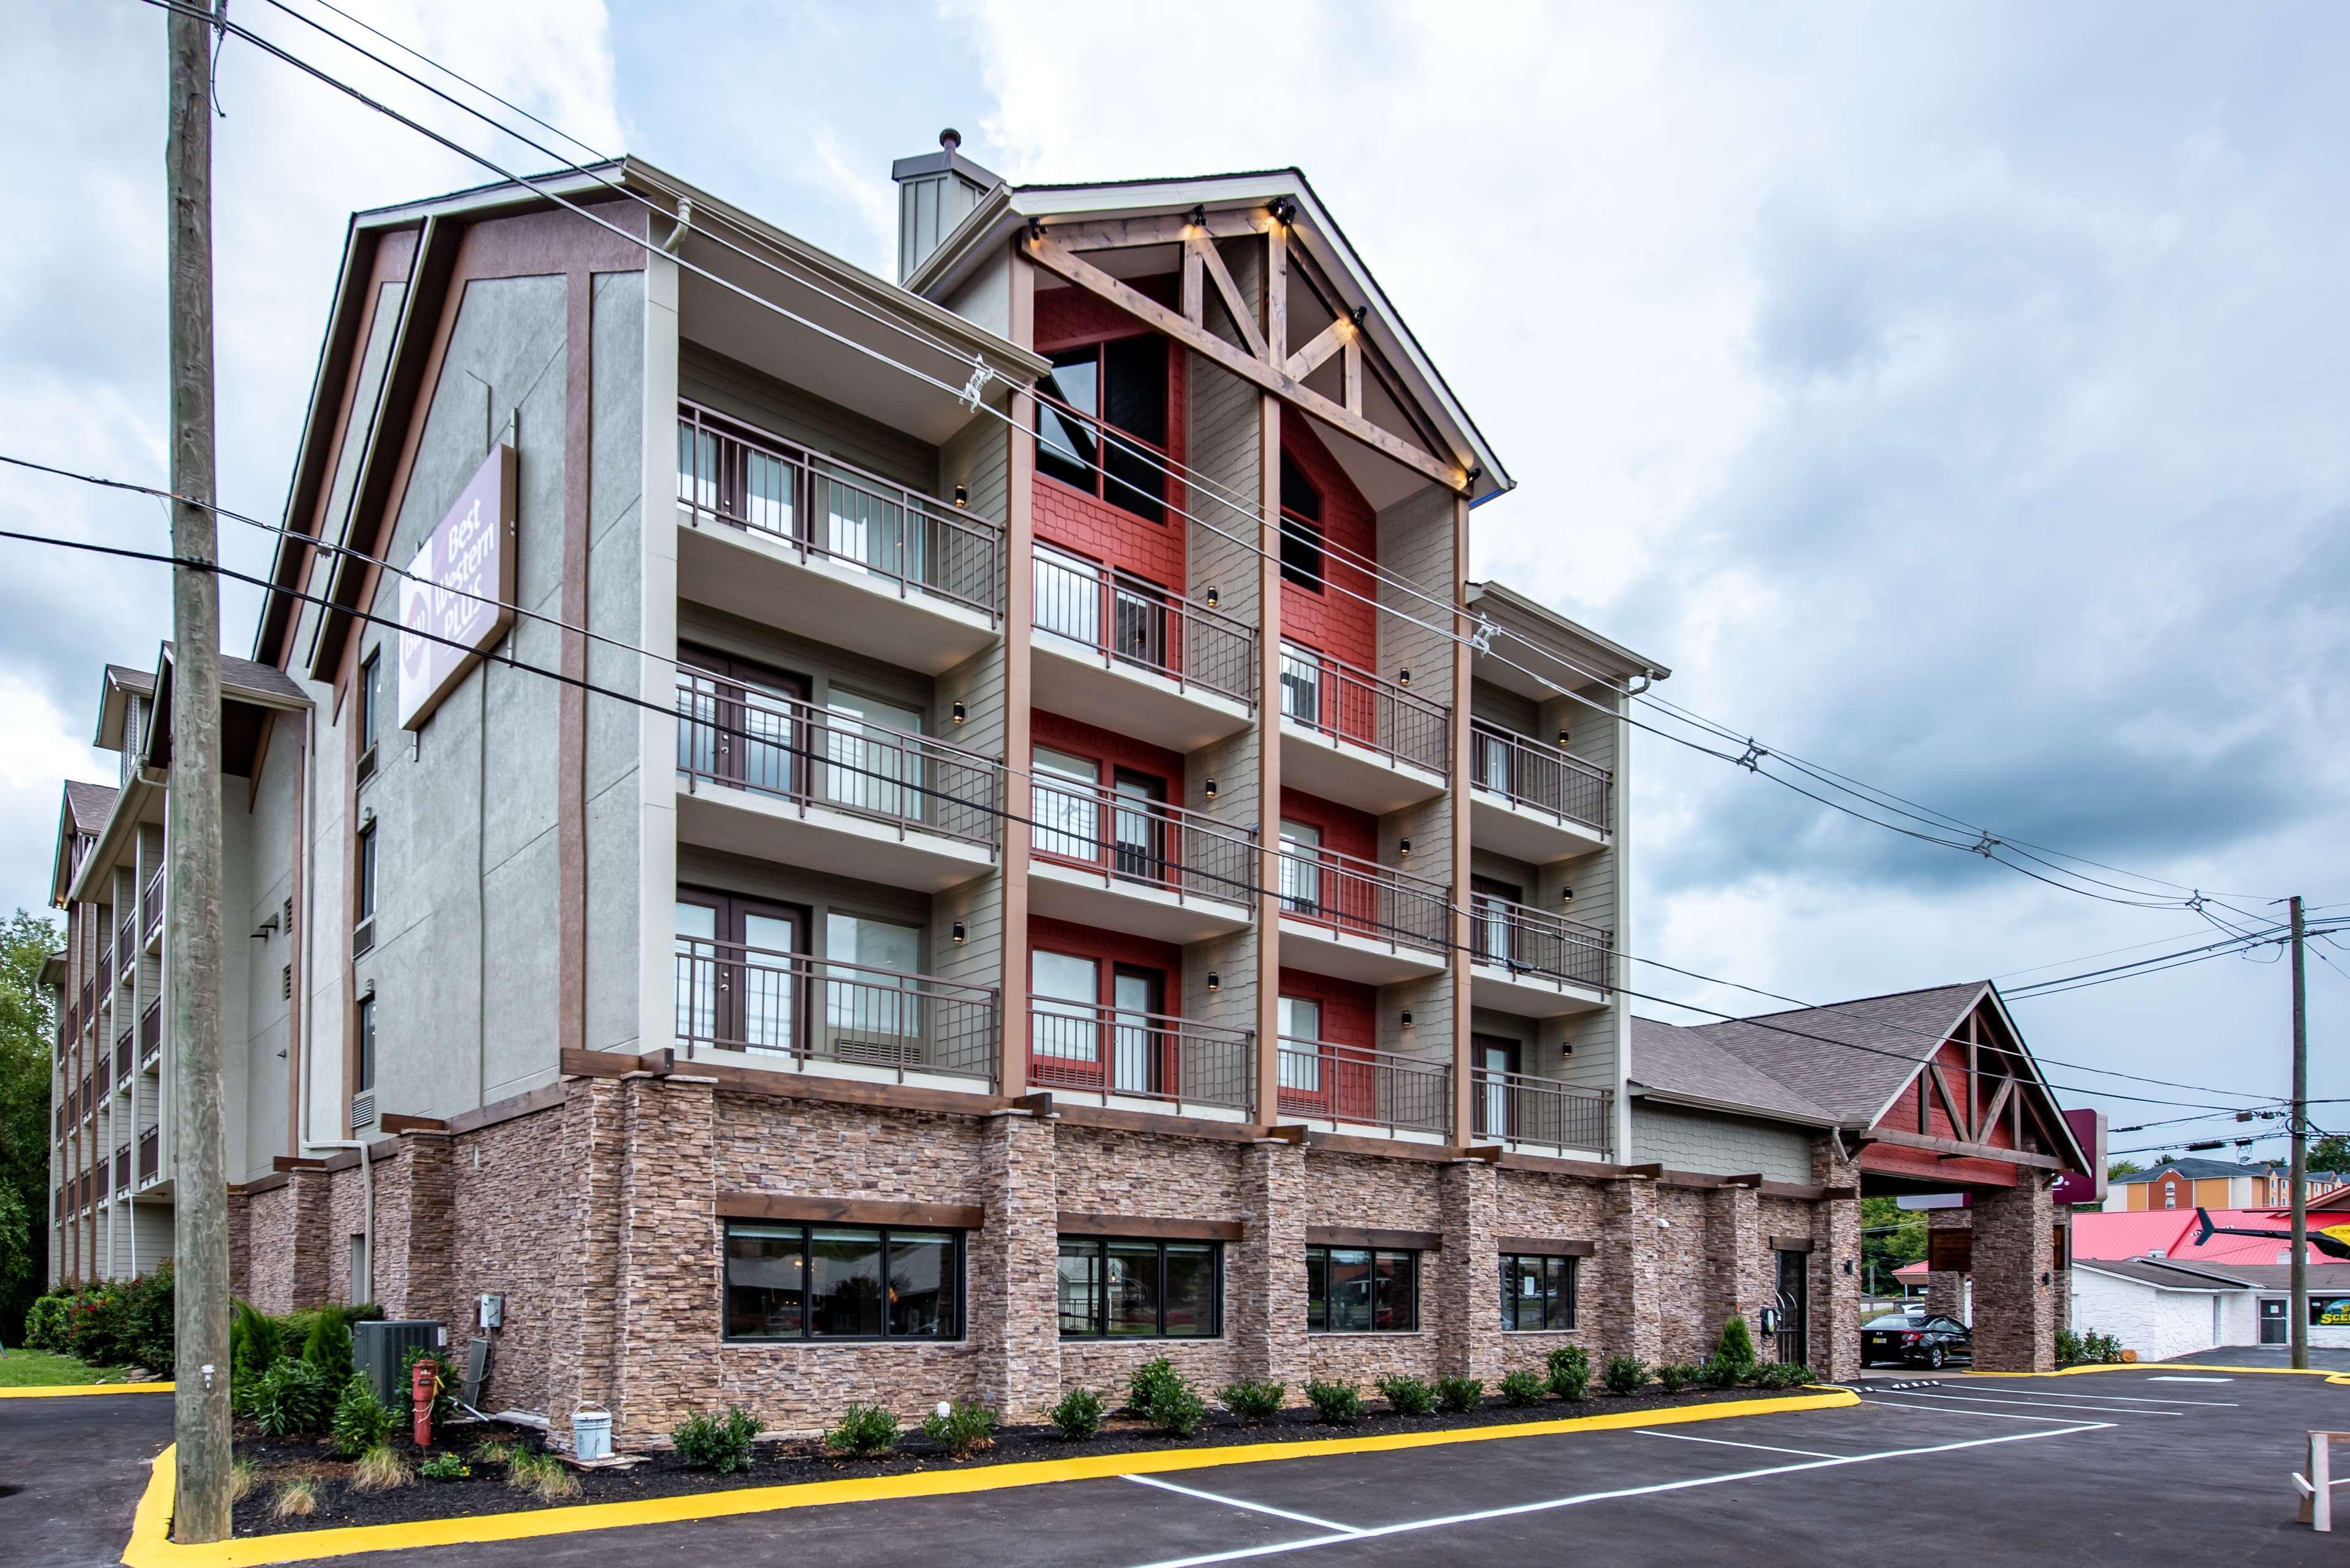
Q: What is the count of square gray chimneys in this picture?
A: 1